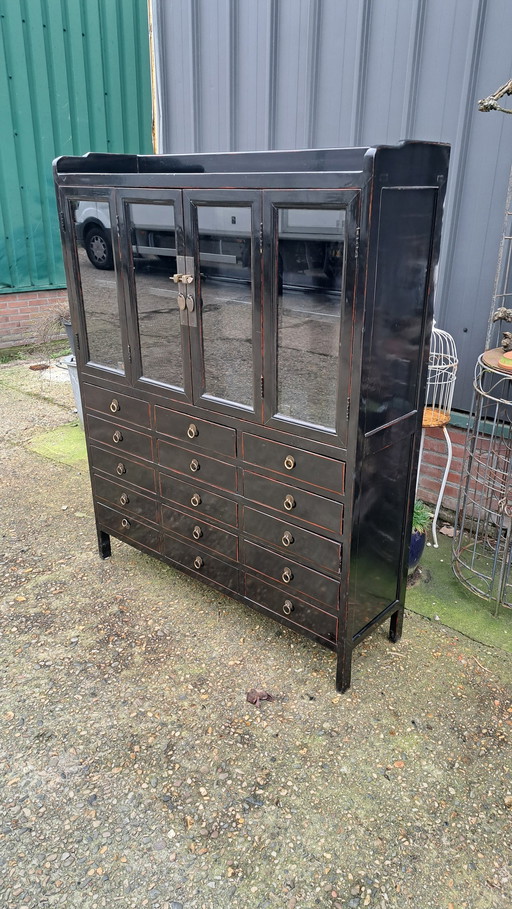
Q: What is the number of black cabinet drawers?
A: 15